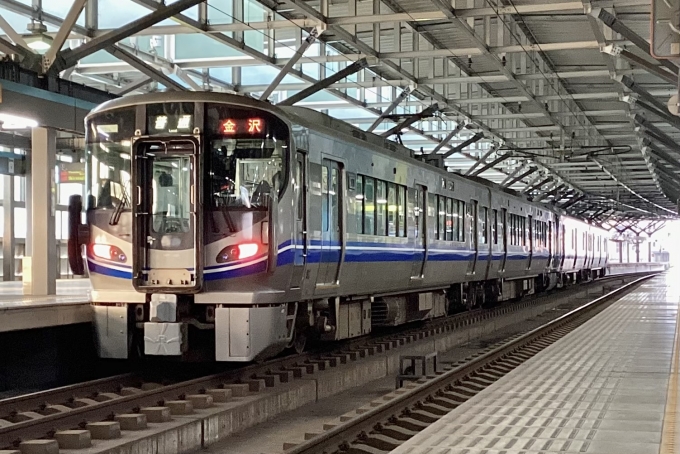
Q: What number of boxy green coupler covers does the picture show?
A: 0